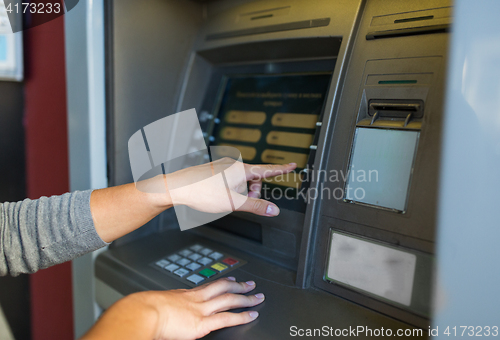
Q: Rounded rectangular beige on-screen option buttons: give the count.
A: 7